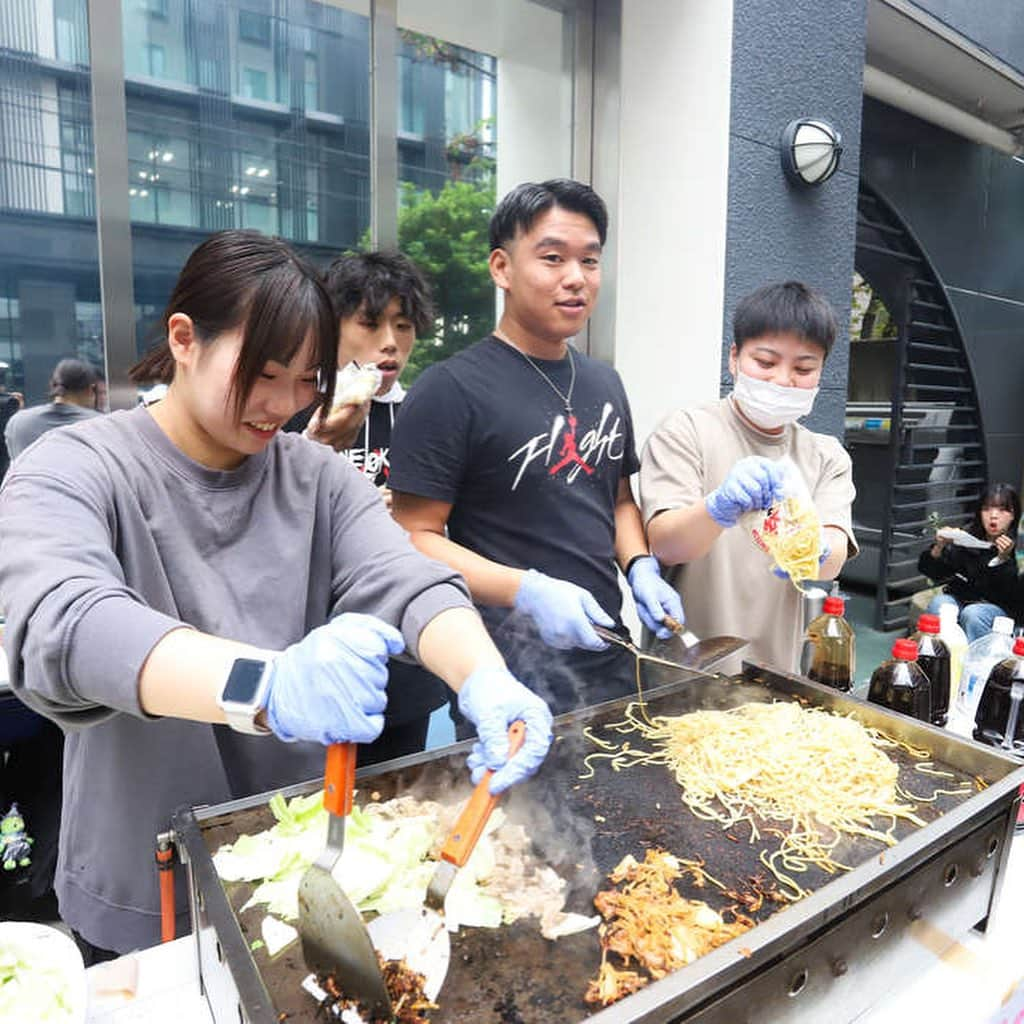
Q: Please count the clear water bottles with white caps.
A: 1